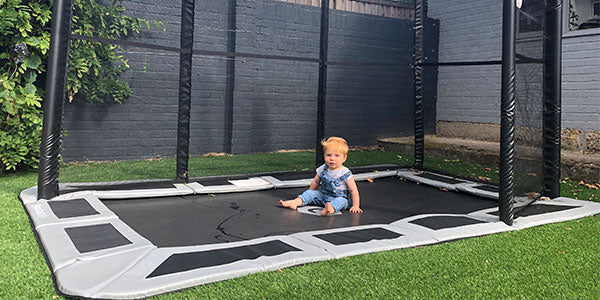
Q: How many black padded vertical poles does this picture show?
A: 6